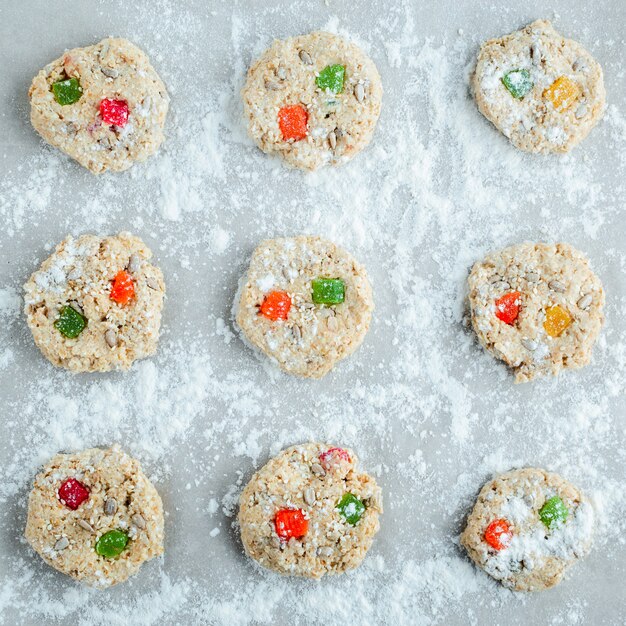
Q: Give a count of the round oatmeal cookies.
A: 9